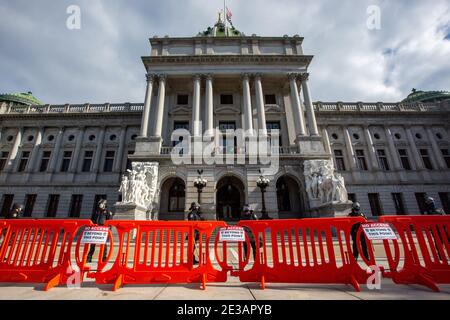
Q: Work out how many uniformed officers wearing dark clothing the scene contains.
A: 6